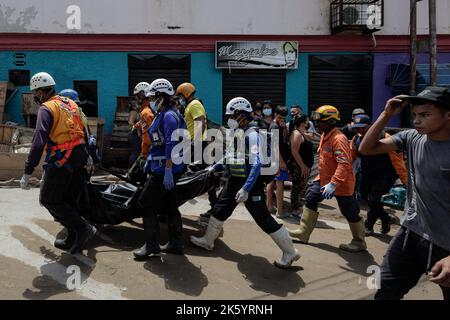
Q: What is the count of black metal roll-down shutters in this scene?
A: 3